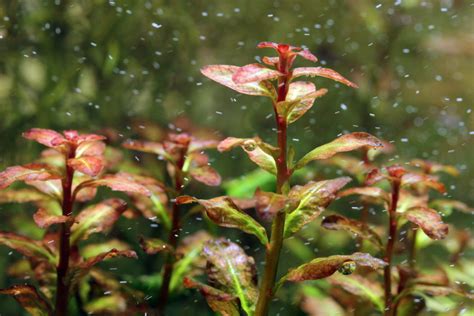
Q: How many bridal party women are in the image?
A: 0